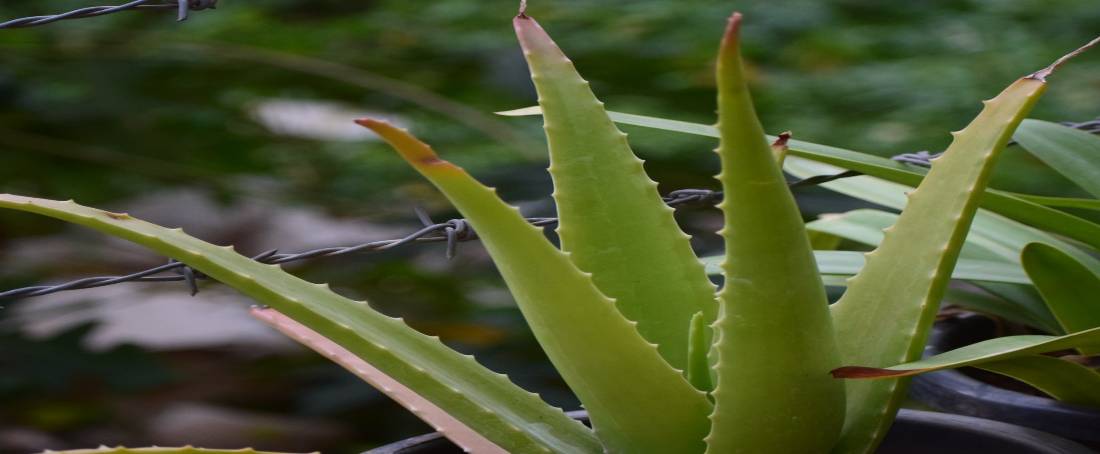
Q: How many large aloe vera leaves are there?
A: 5